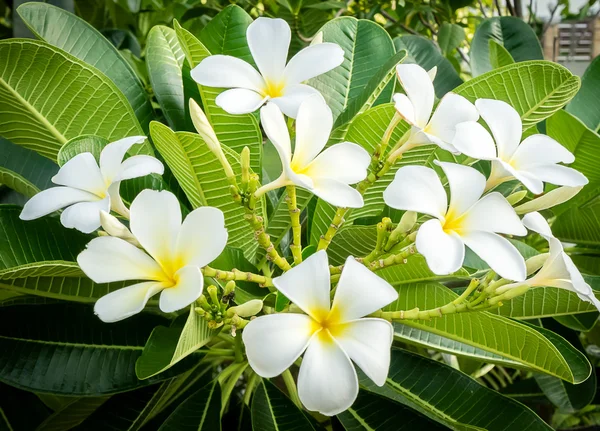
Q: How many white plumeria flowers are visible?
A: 9